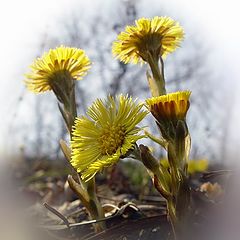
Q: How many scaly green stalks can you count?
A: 4